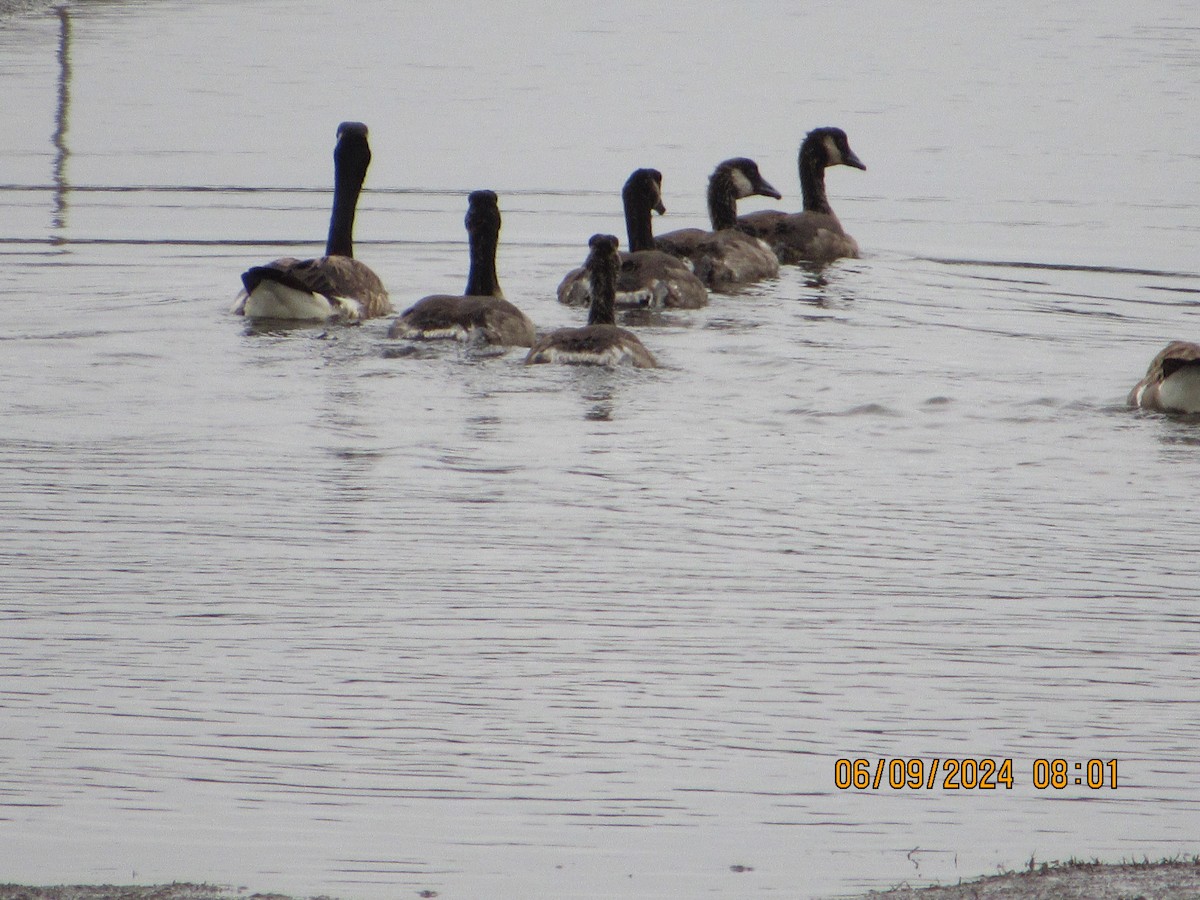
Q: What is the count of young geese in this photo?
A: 5